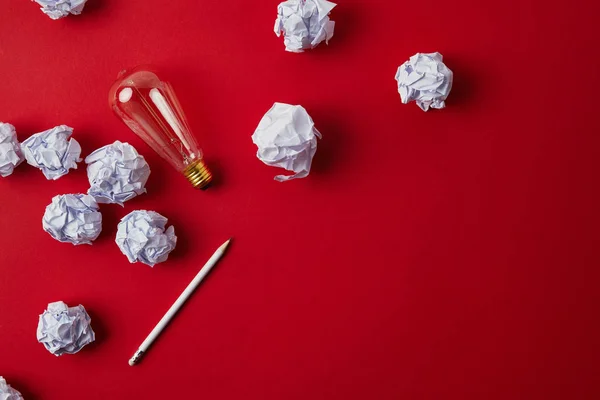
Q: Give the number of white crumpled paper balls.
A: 11